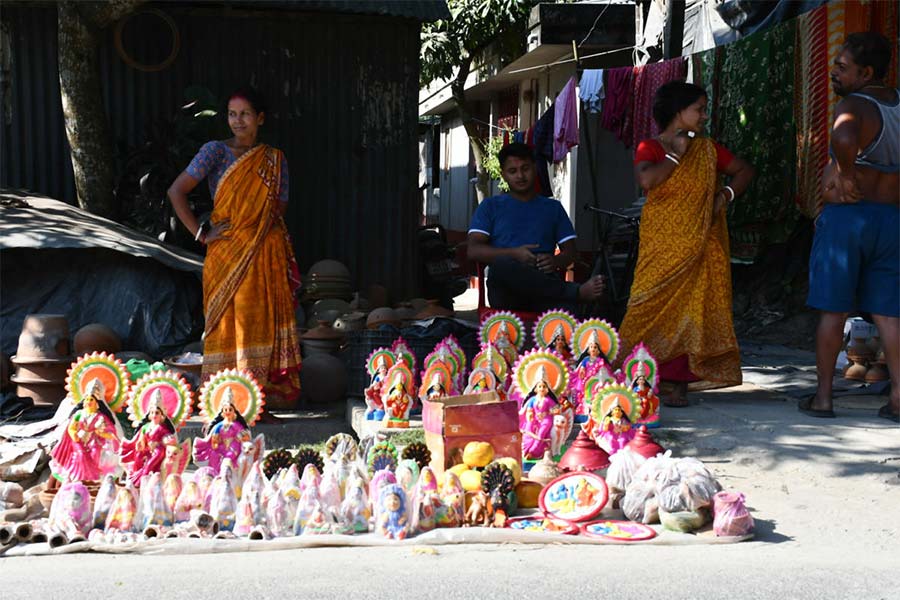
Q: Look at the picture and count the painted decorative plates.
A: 3